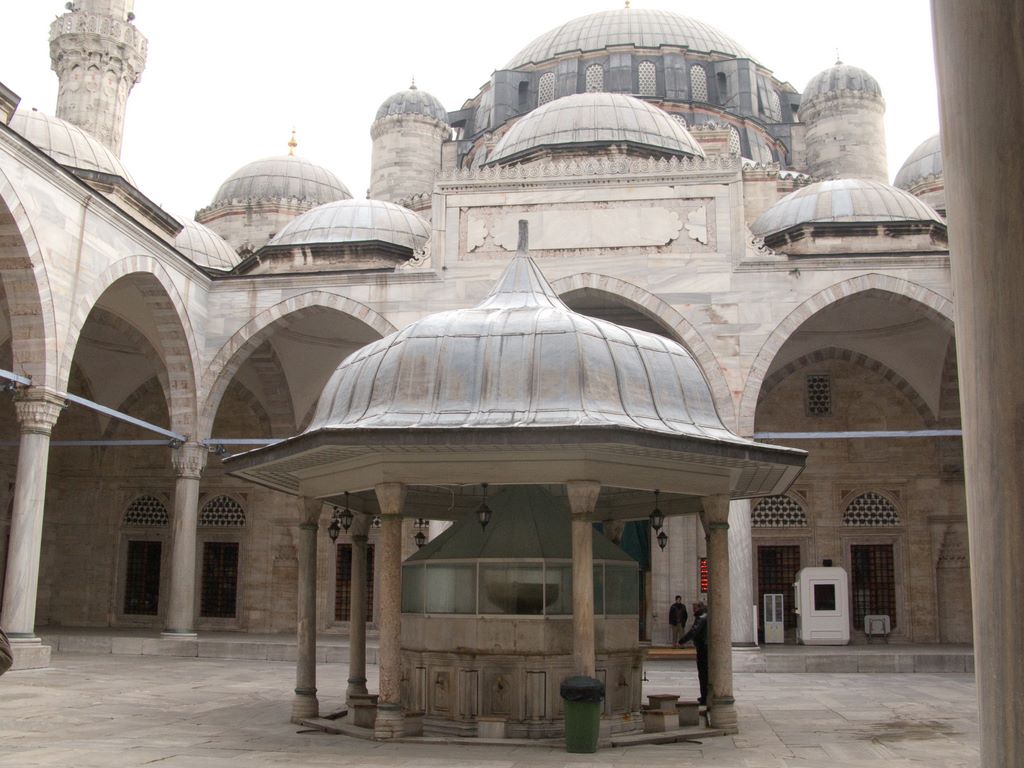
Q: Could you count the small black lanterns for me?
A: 6